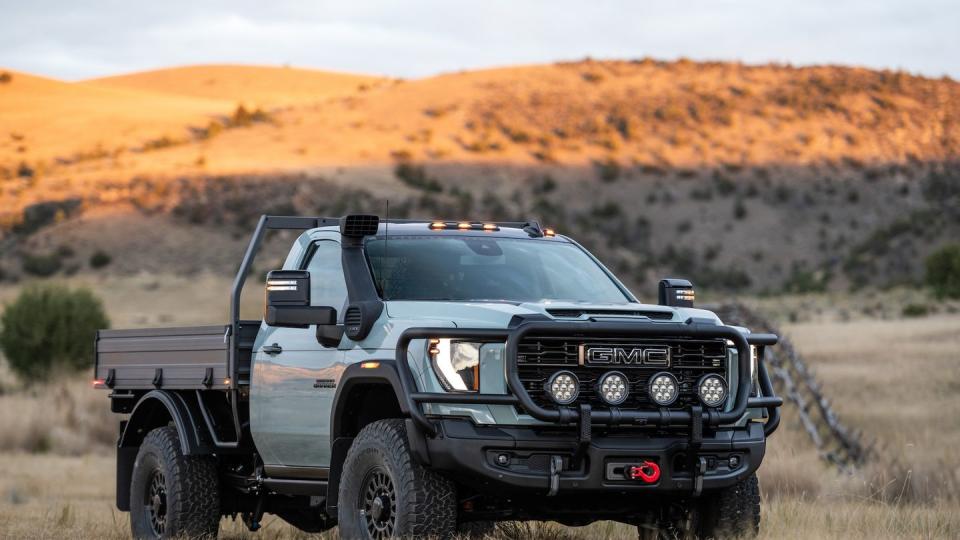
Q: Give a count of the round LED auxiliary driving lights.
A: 4